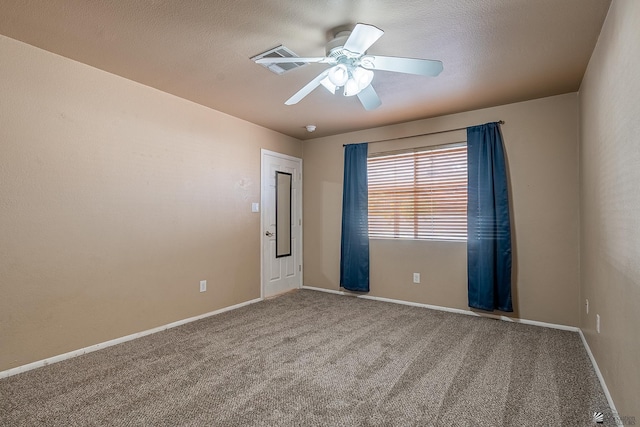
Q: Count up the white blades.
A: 5